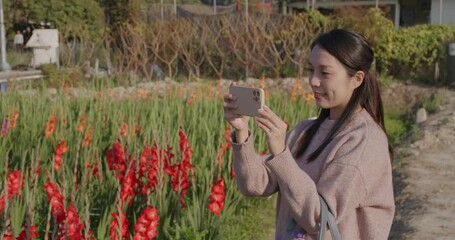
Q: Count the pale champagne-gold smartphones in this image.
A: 1